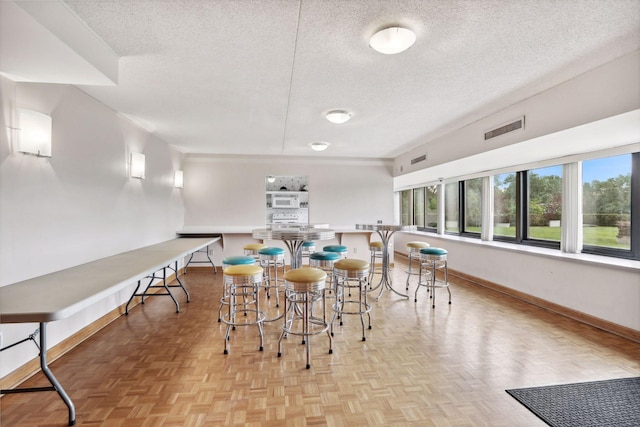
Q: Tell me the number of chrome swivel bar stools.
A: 12